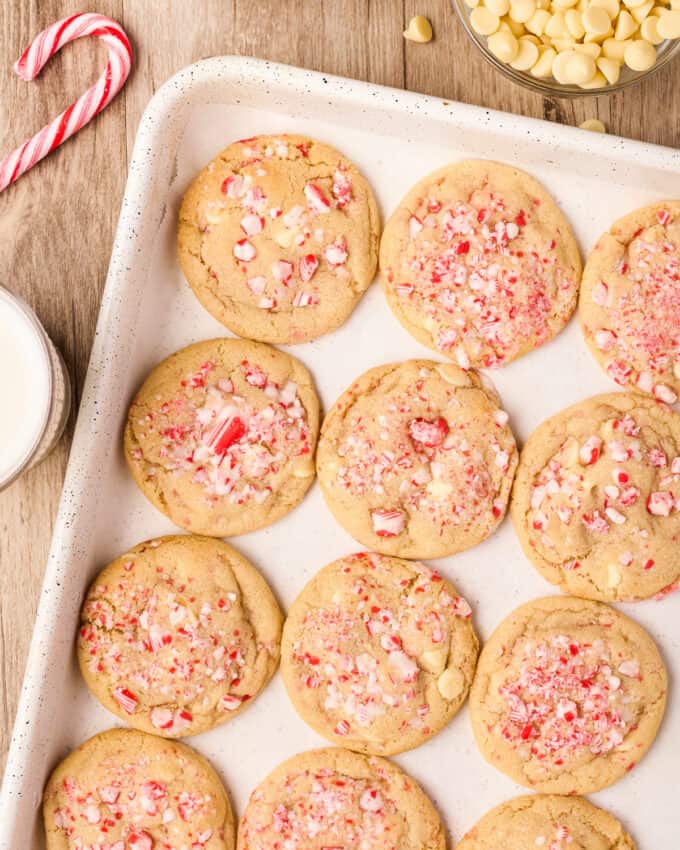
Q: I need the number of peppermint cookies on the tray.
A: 12